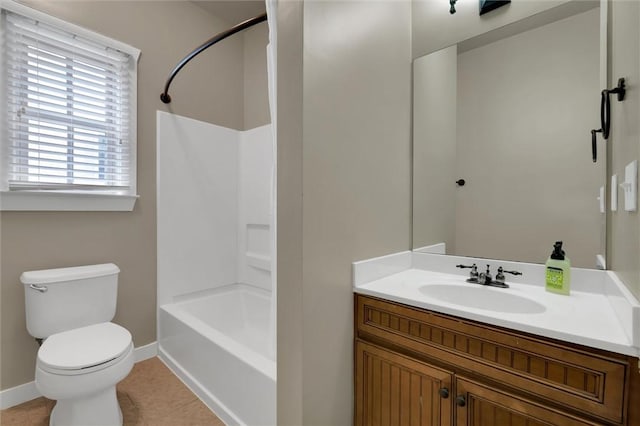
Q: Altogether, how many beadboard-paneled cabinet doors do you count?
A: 2